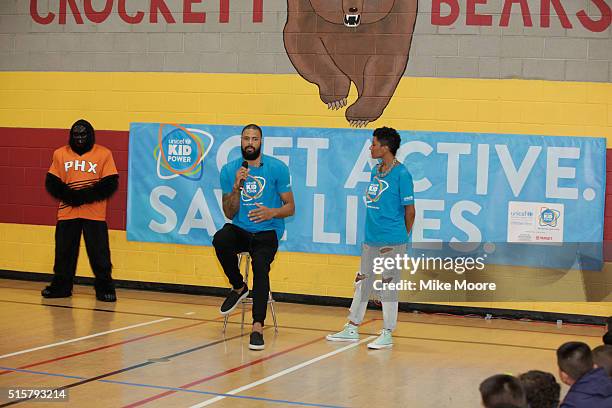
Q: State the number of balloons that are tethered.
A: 0